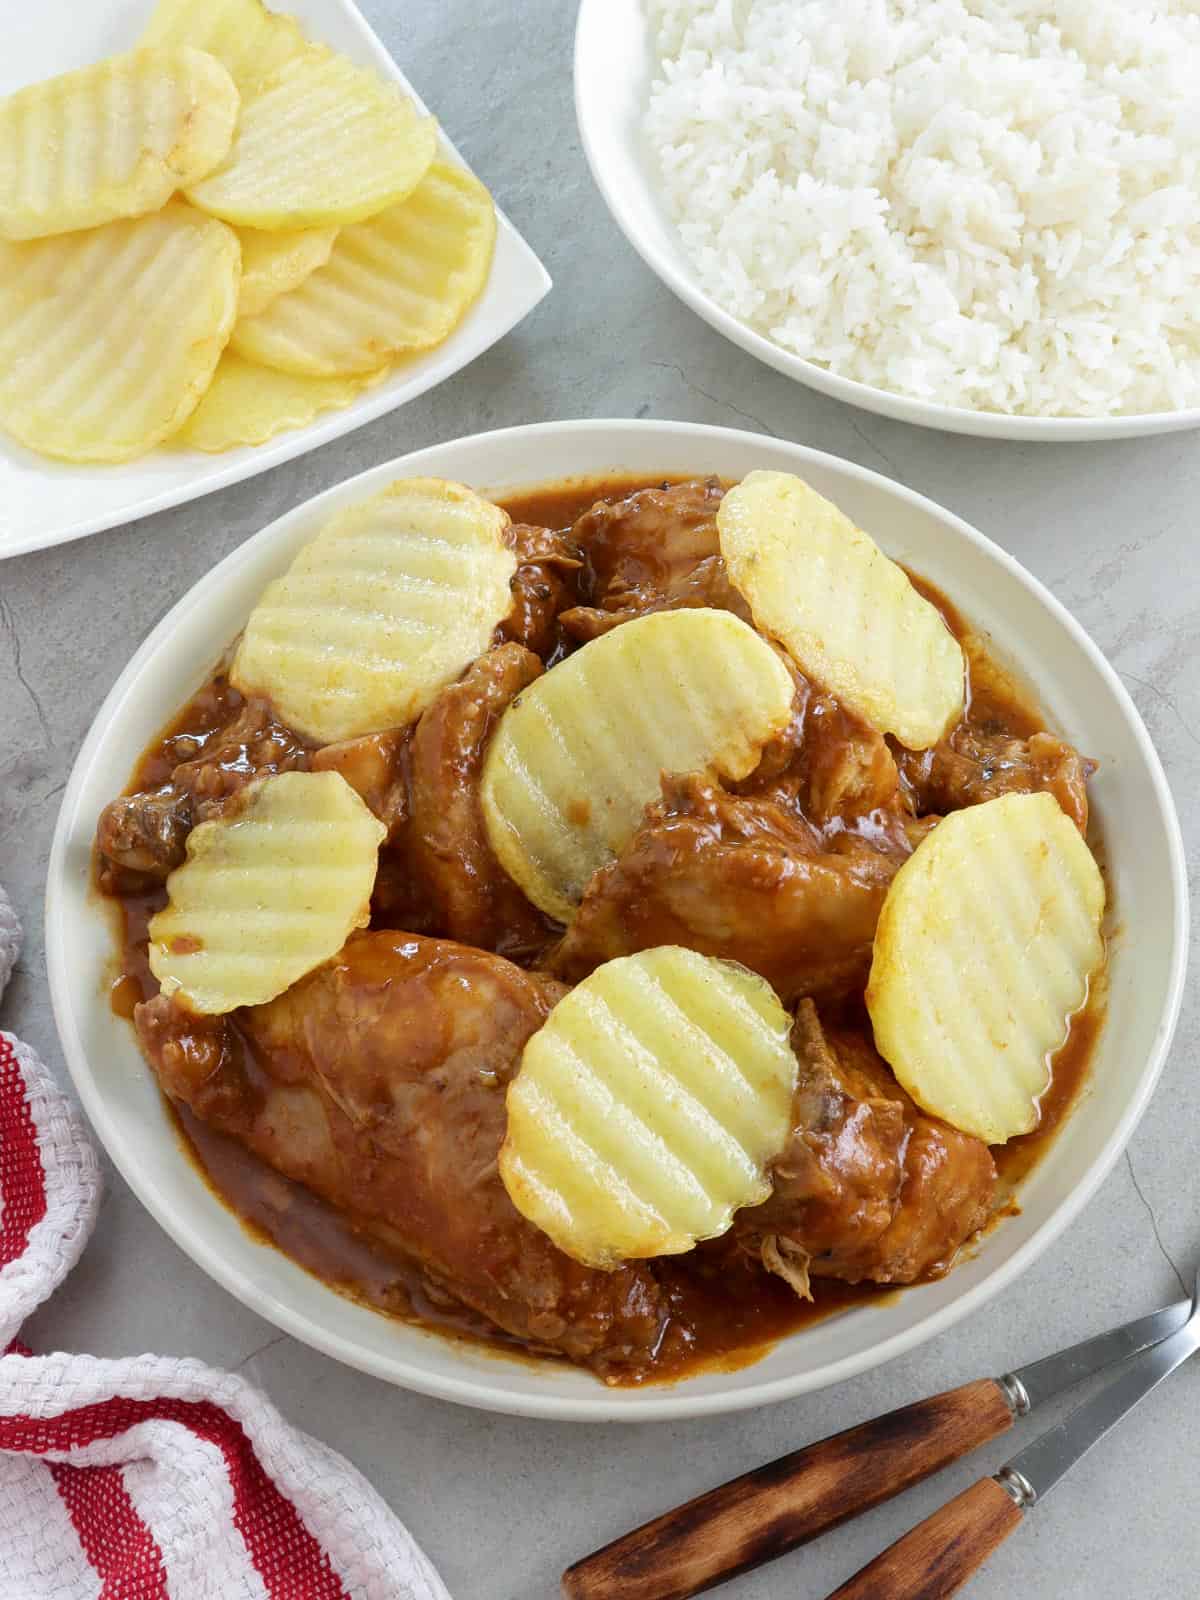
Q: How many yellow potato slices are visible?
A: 13